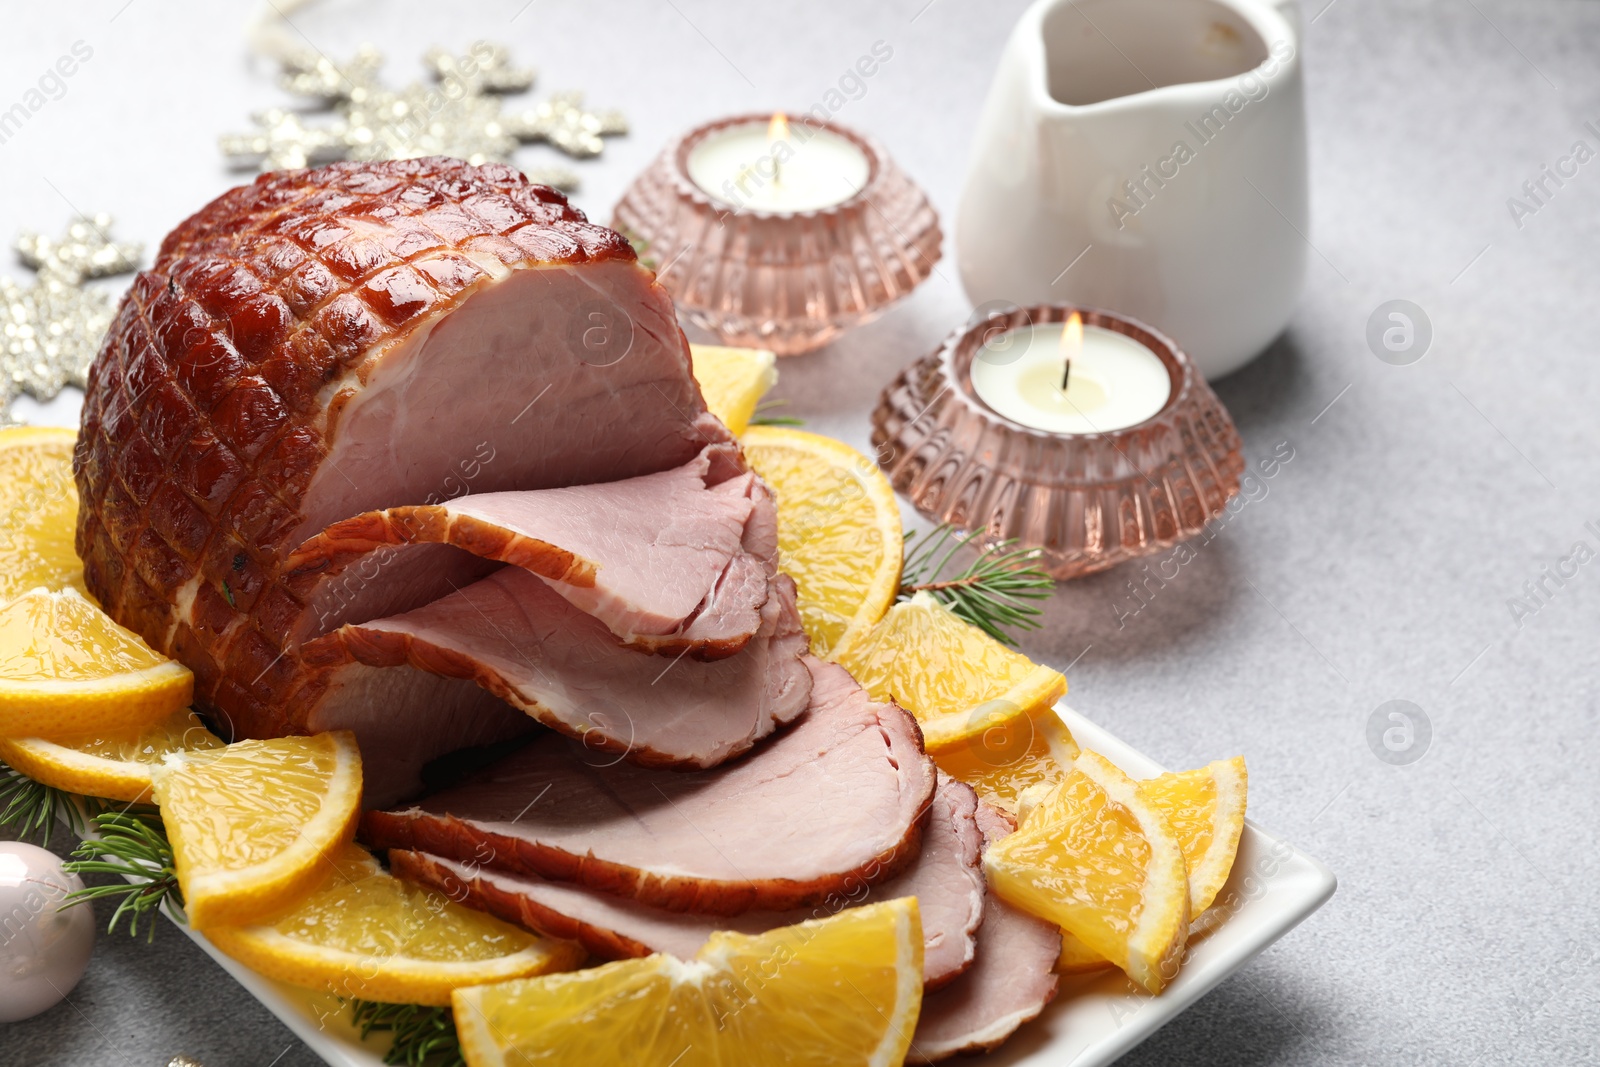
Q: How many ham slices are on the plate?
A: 5